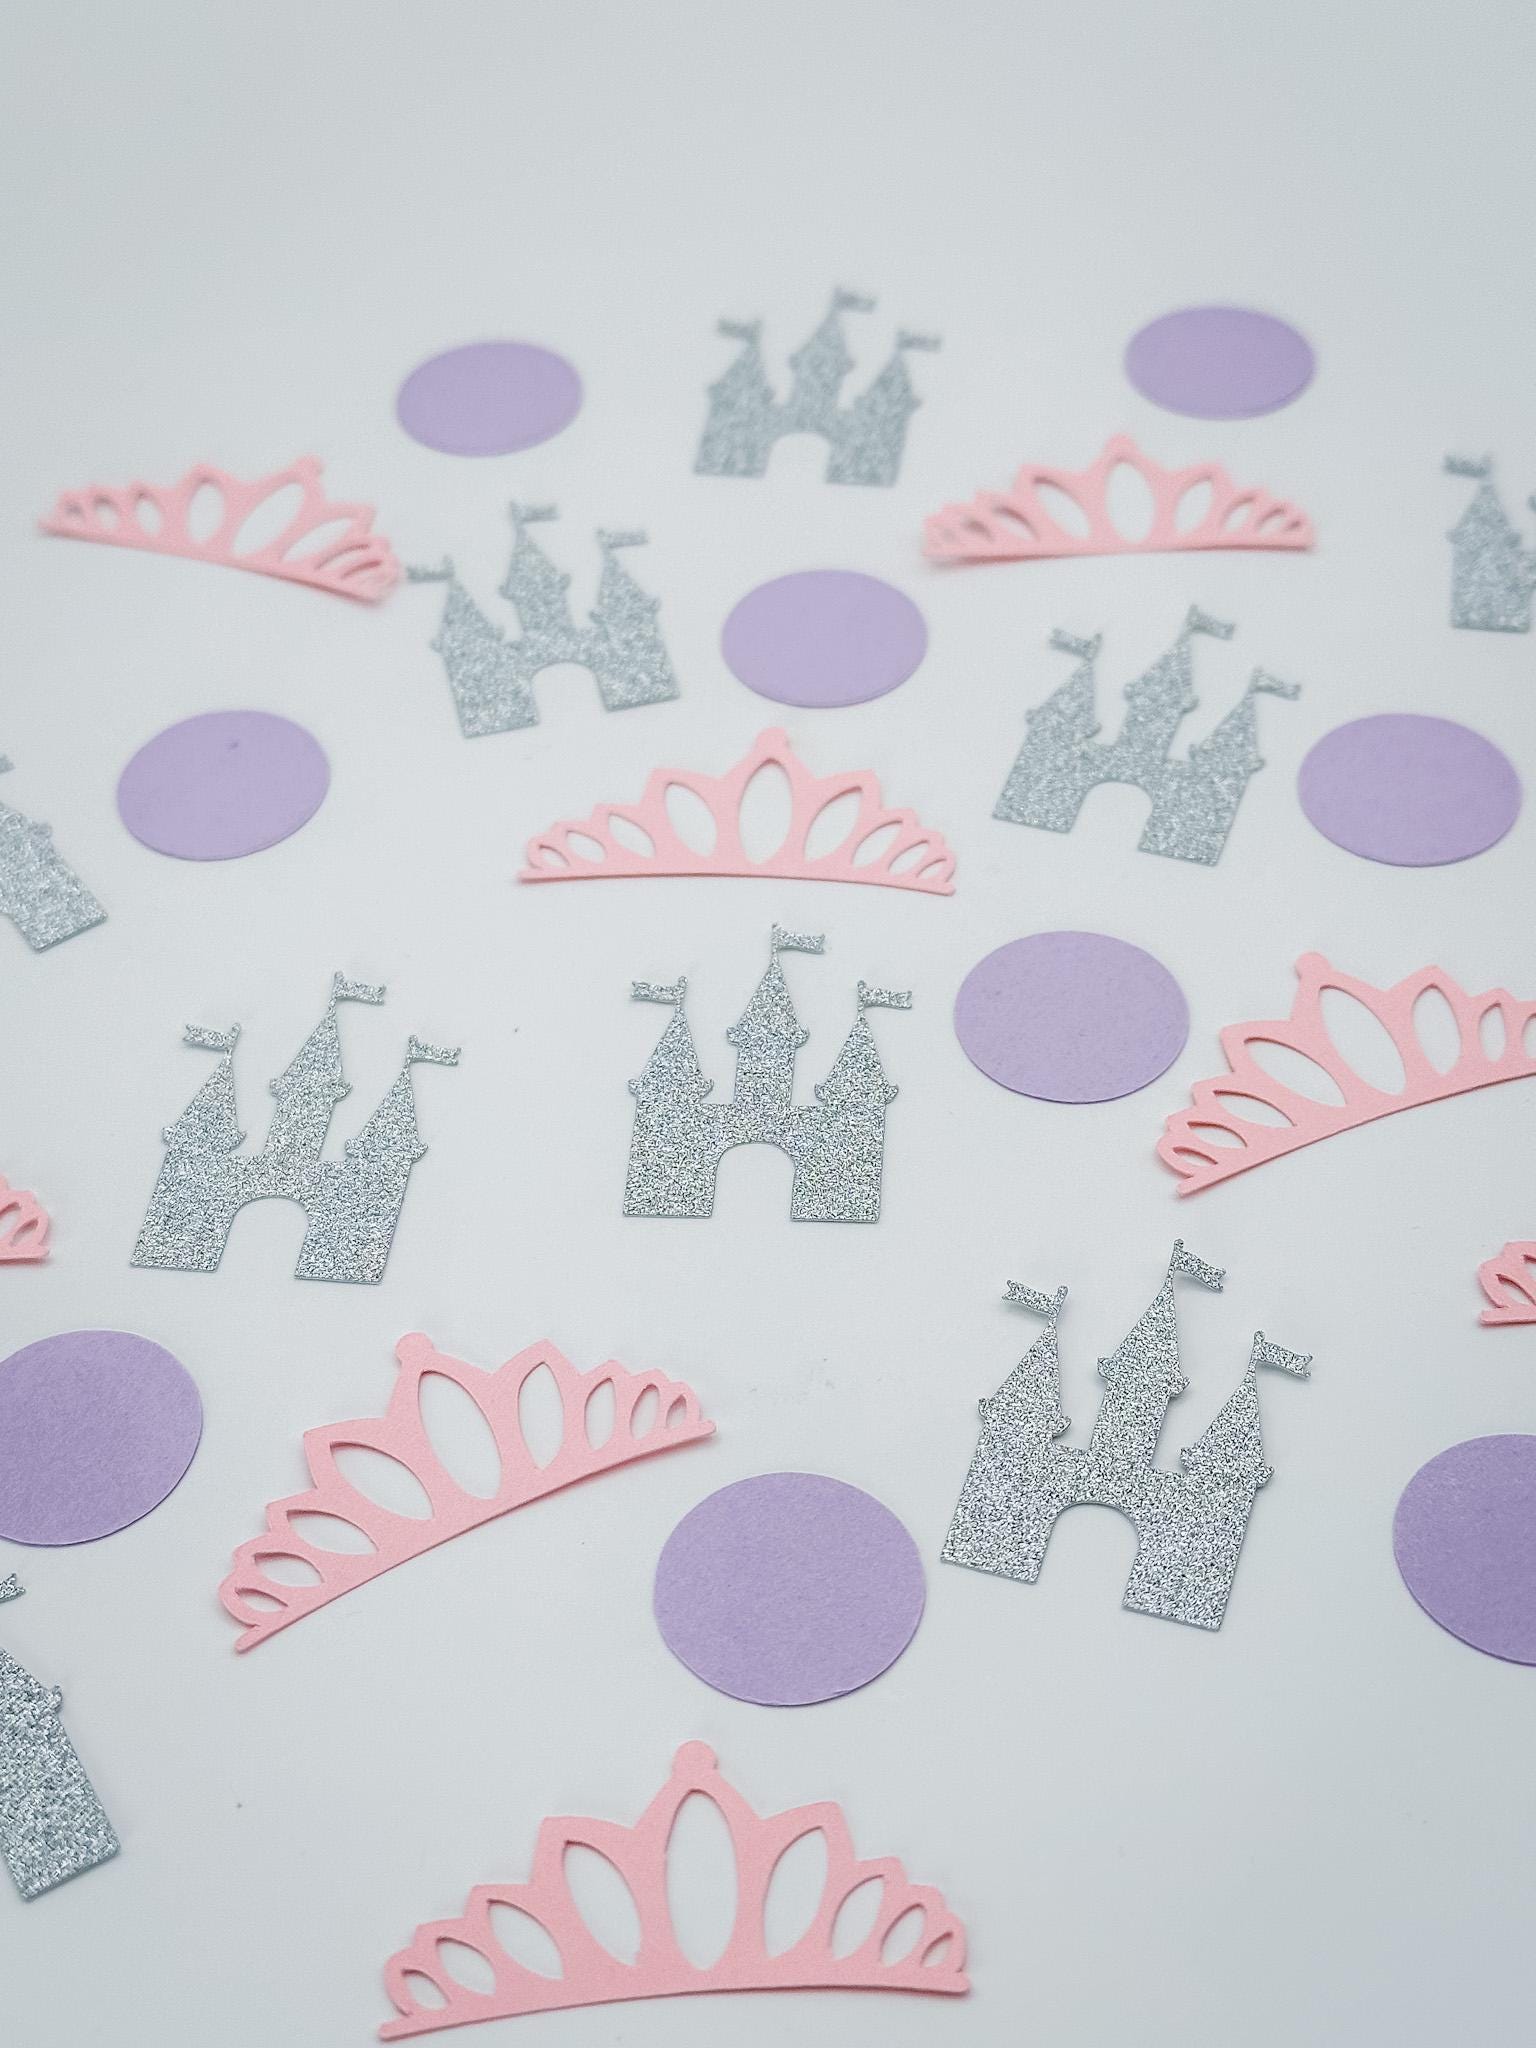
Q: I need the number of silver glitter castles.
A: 9